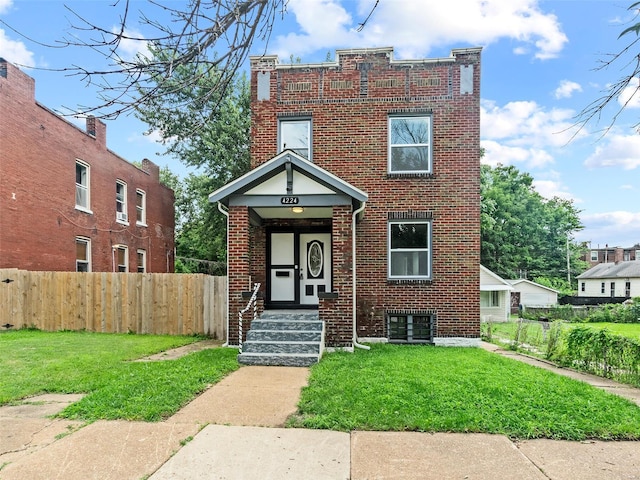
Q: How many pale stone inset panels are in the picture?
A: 2